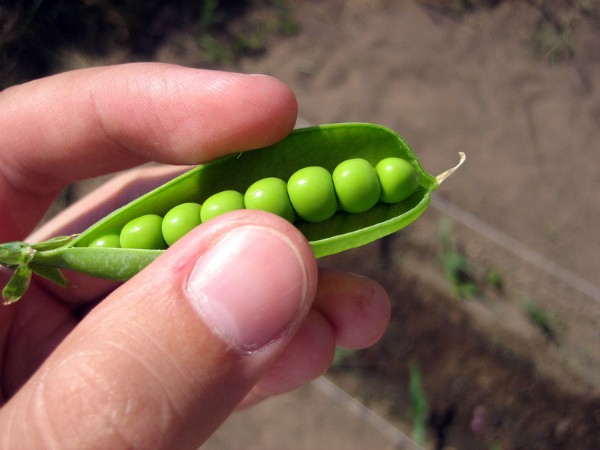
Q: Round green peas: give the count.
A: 8